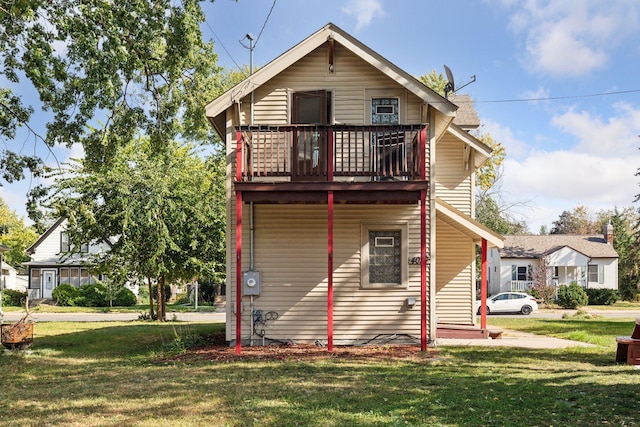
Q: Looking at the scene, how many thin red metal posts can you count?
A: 4